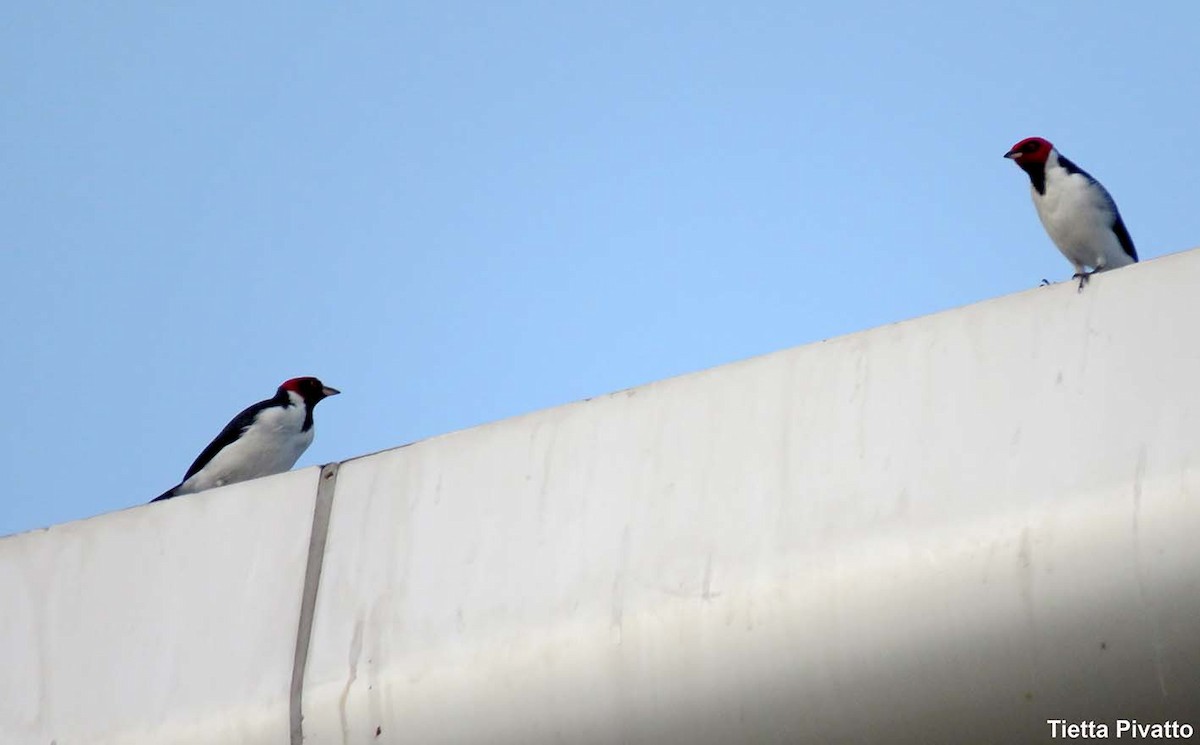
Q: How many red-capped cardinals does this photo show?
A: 2